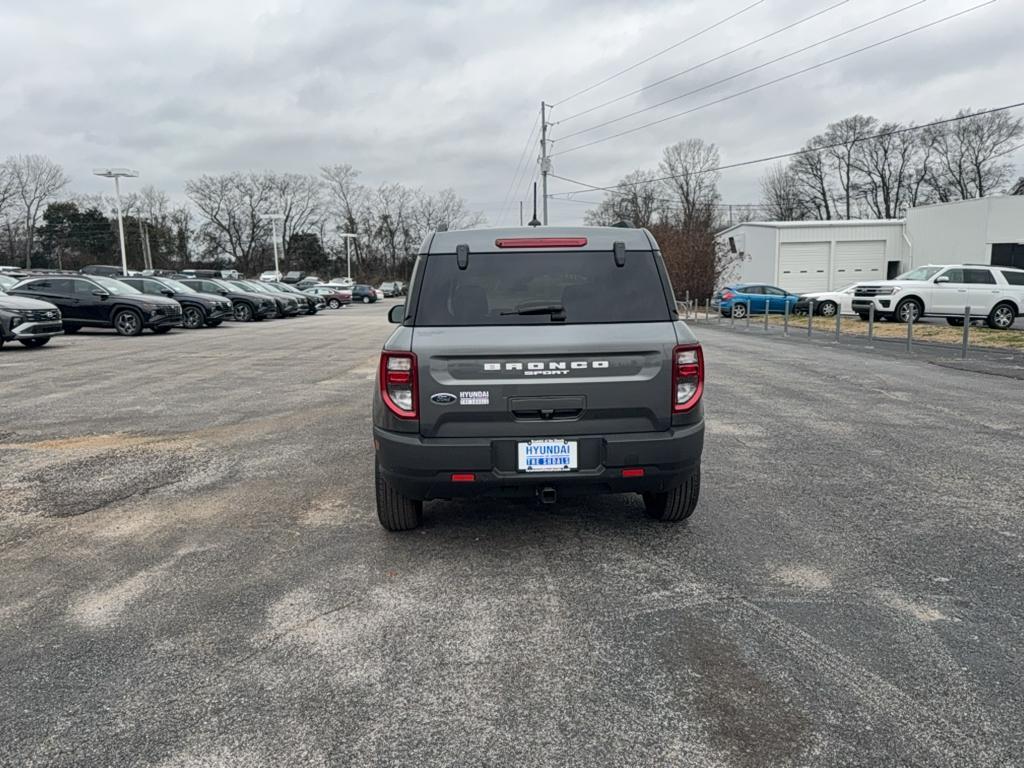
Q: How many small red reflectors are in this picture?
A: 2